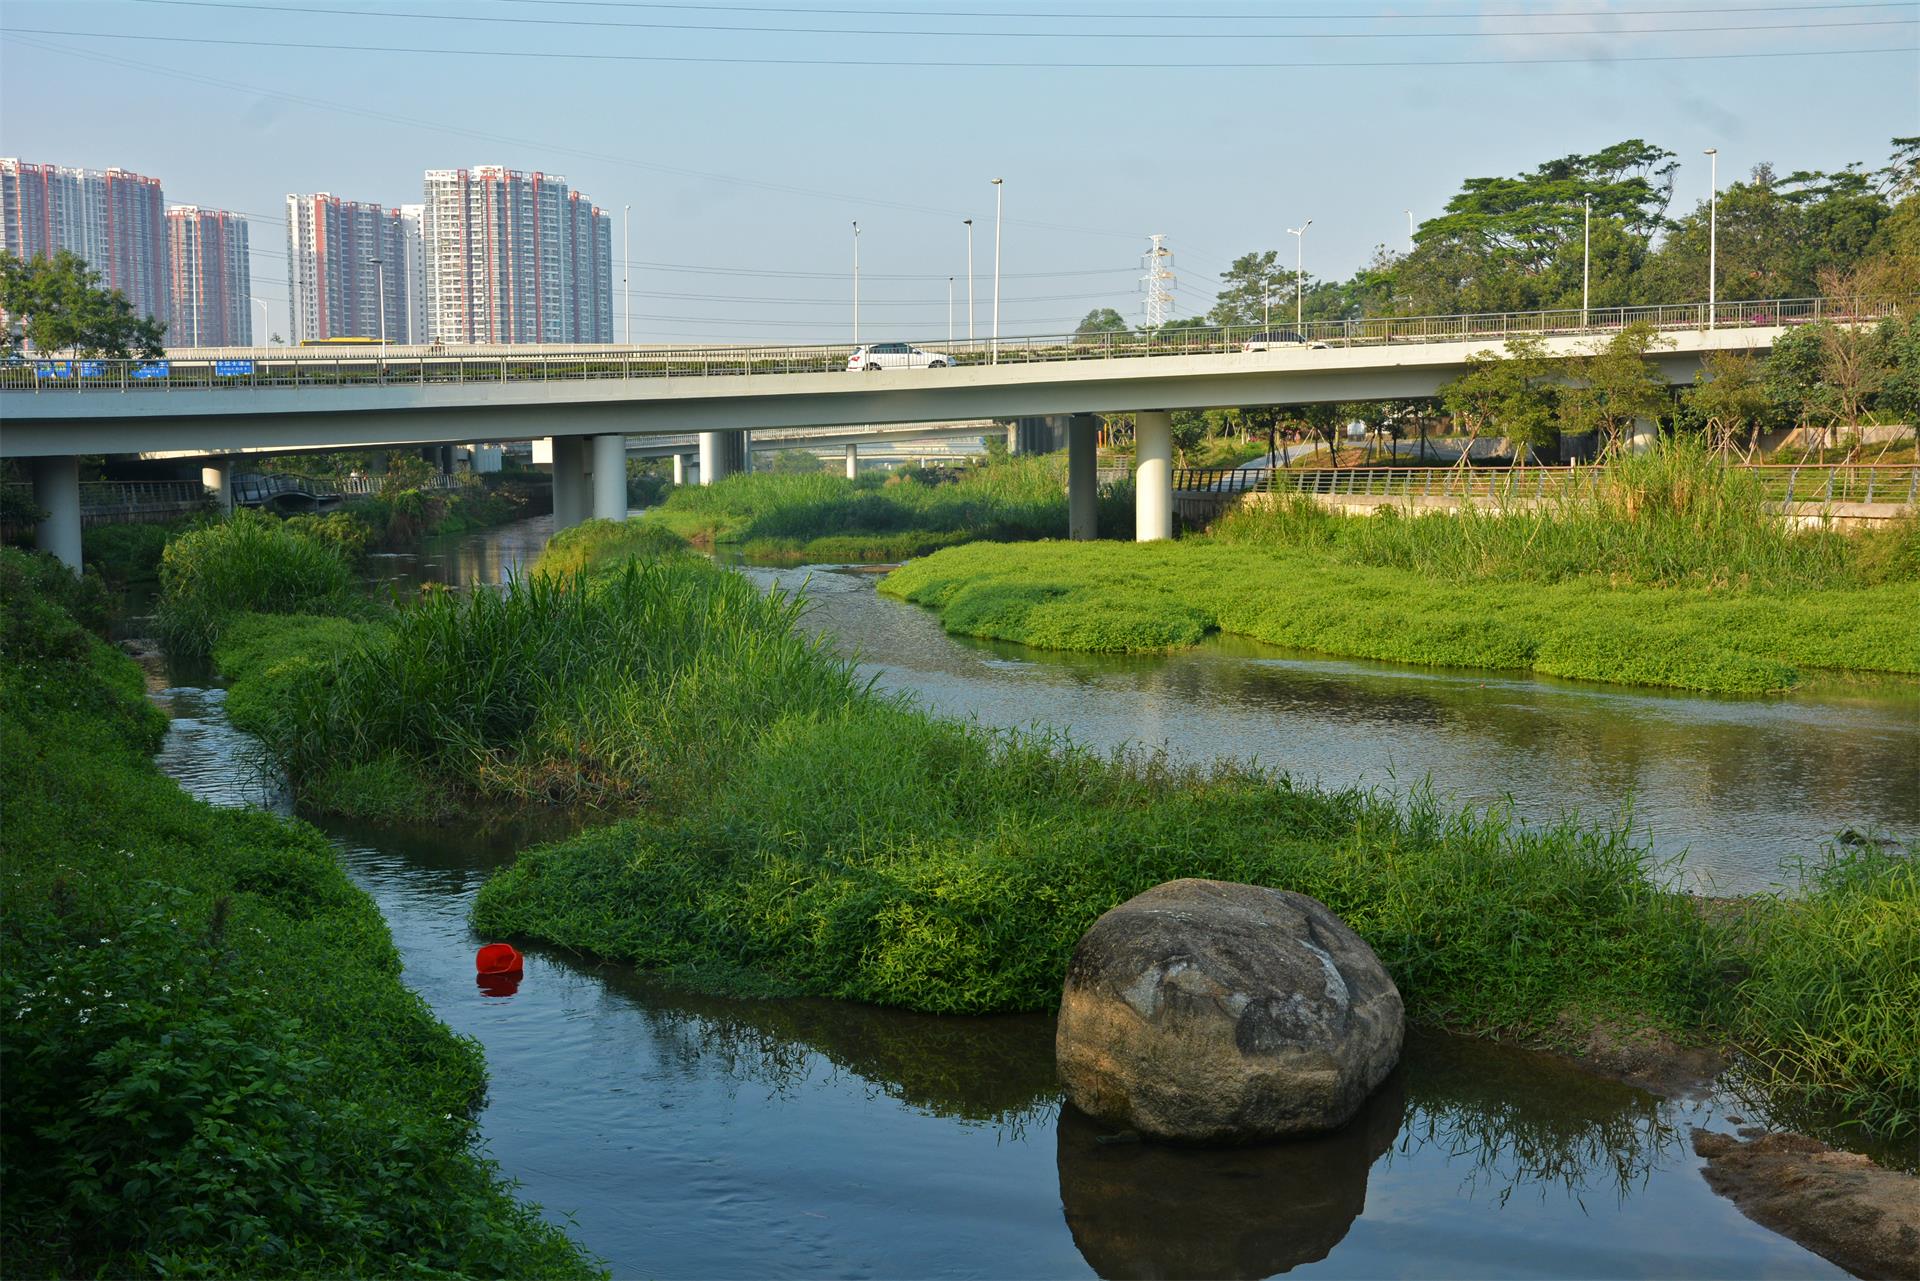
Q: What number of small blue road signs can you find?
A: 4